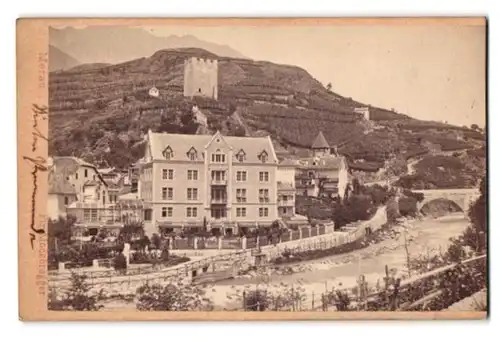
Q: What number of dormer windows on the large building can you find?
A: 4